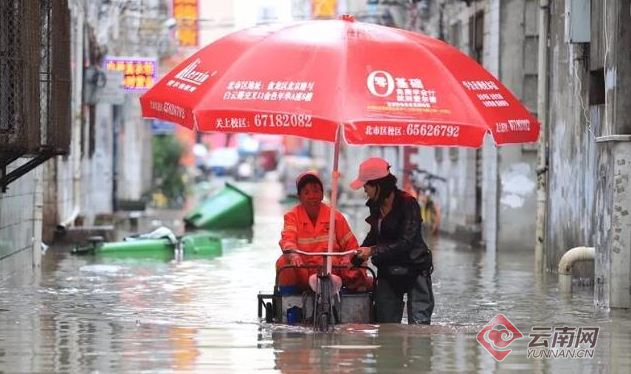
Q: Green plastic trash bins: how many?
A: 2